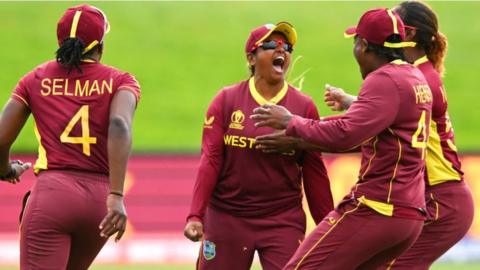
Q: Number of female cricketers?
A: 4